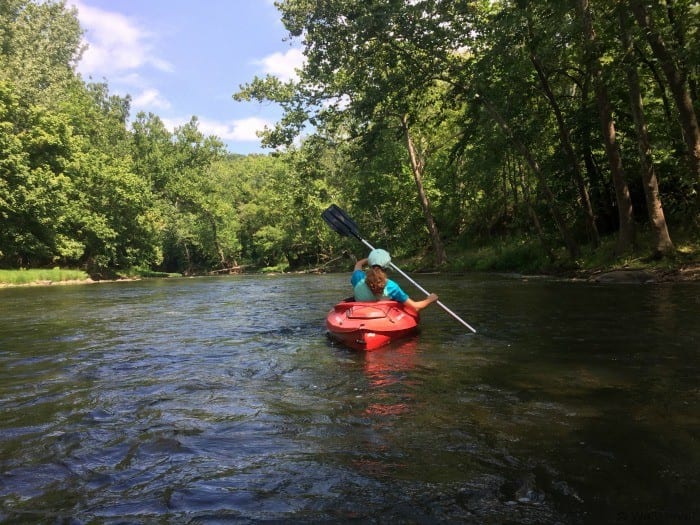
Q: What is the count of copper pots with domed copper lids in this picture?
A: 0